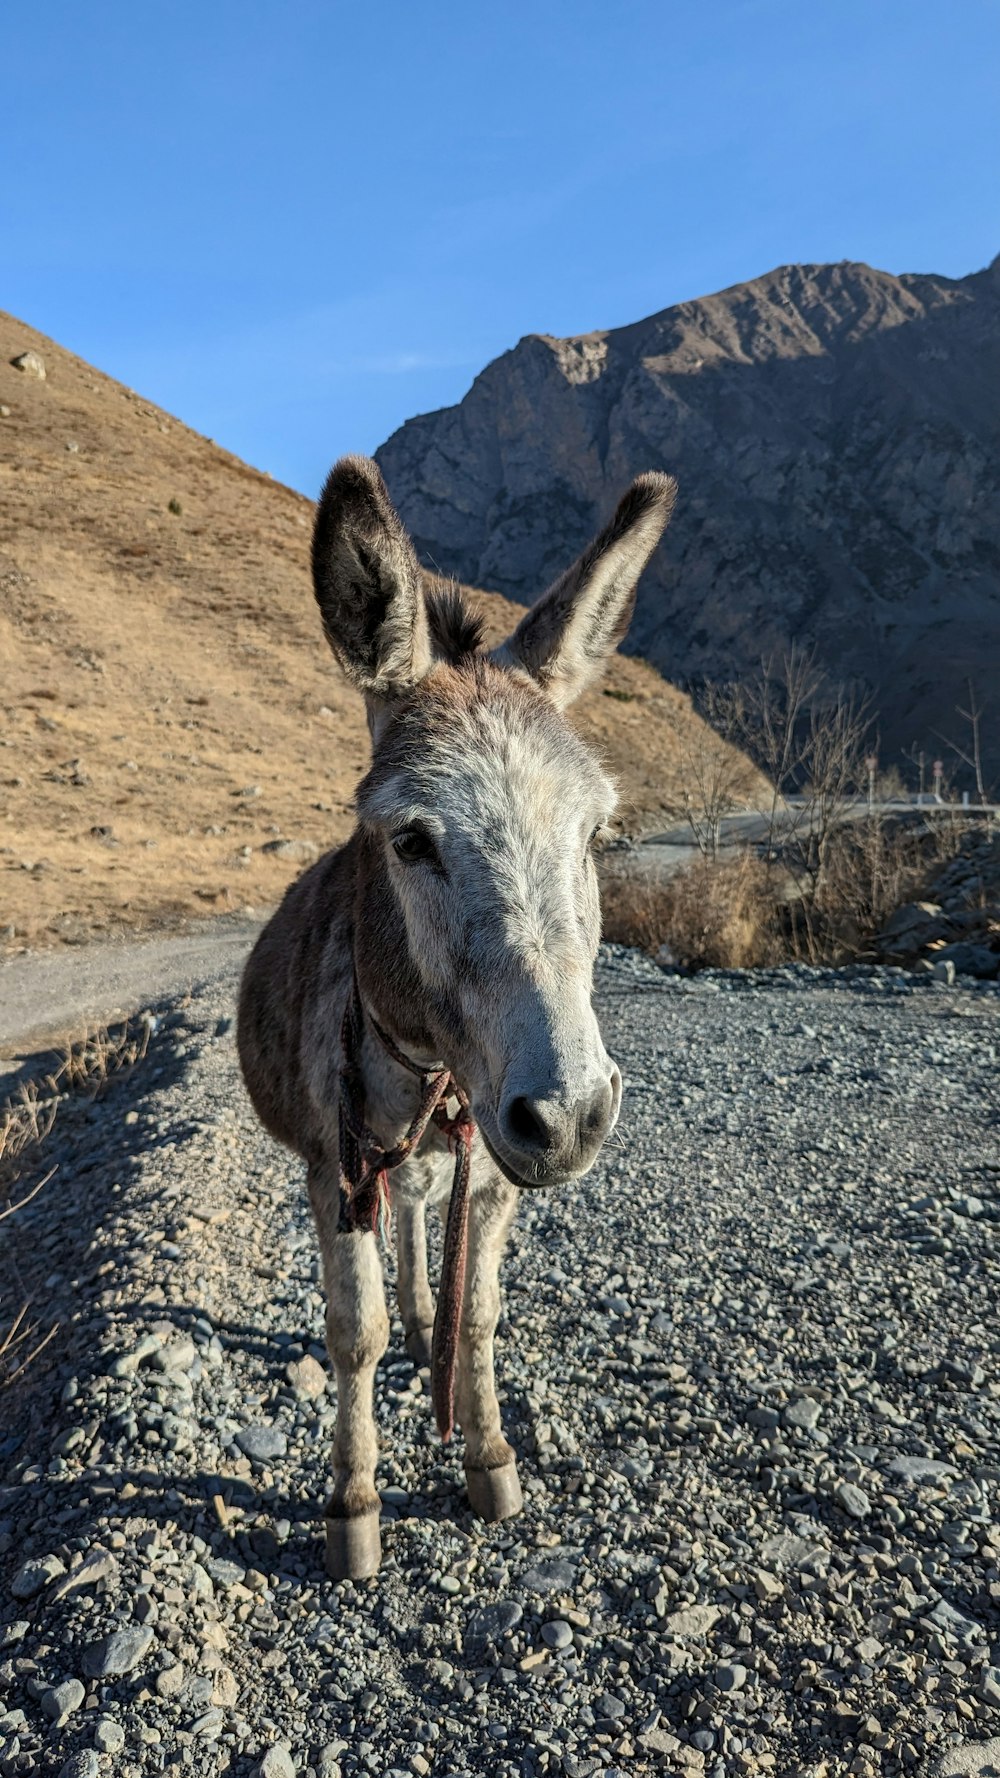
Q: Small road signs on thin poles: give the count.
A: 2